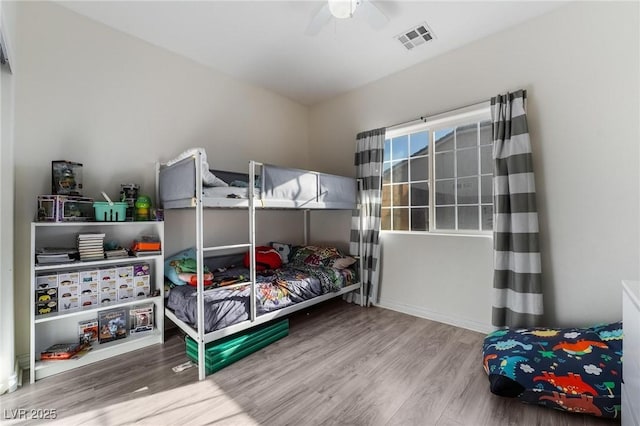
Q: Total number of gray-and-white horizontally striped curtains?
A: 2